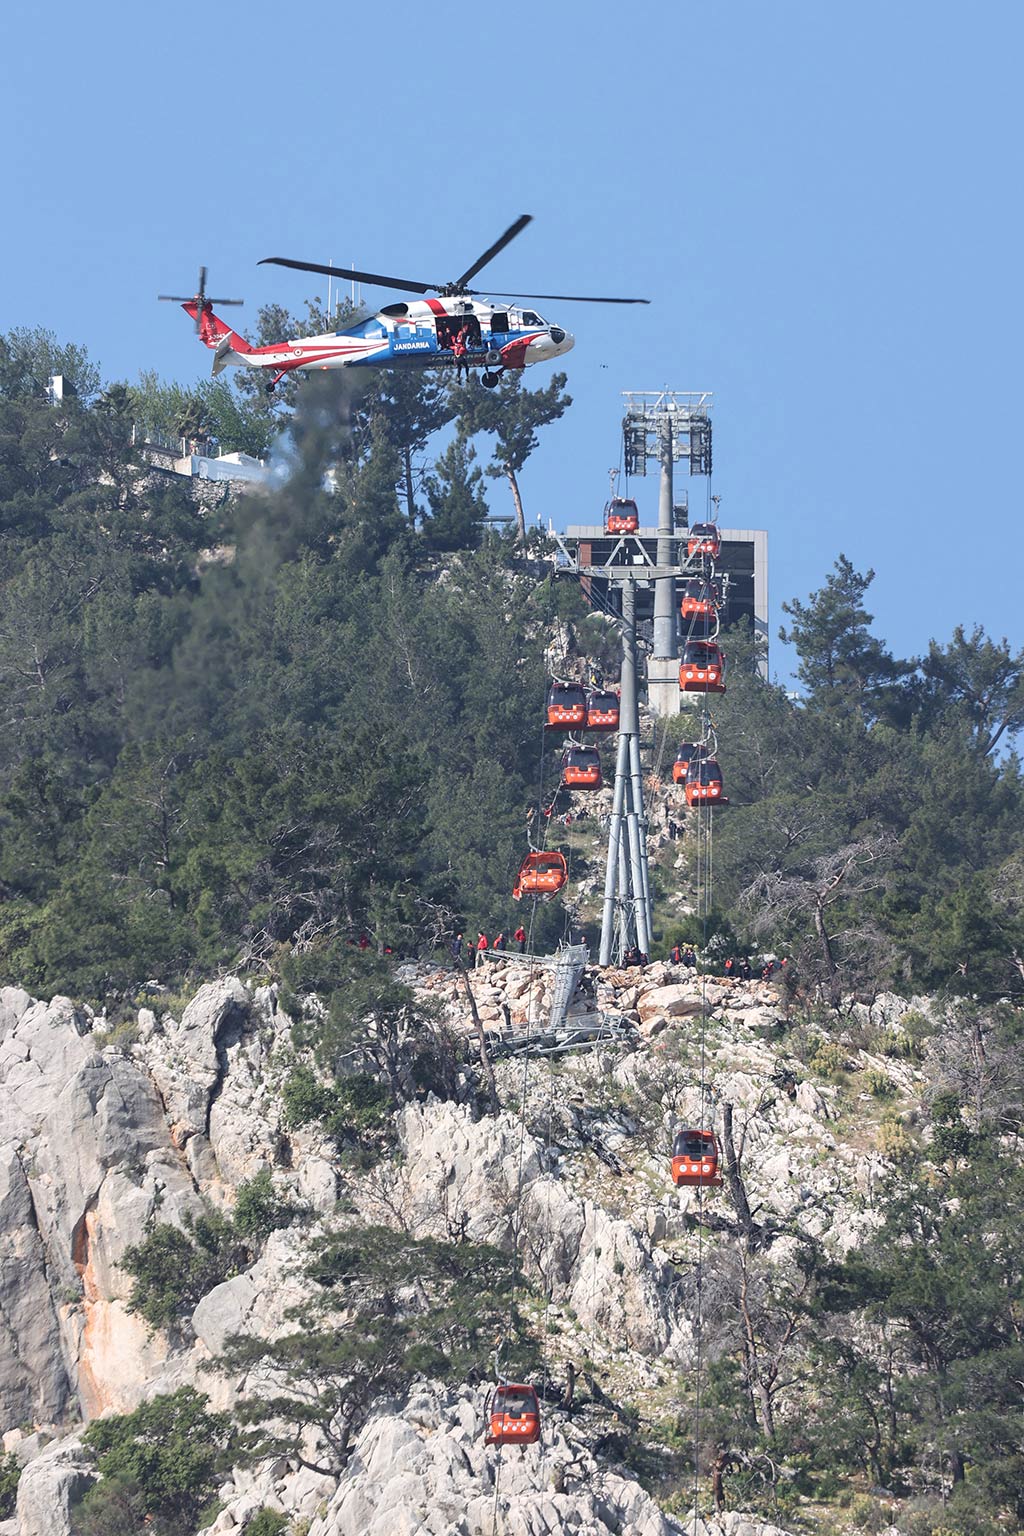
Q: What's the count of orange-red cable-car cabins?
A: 12